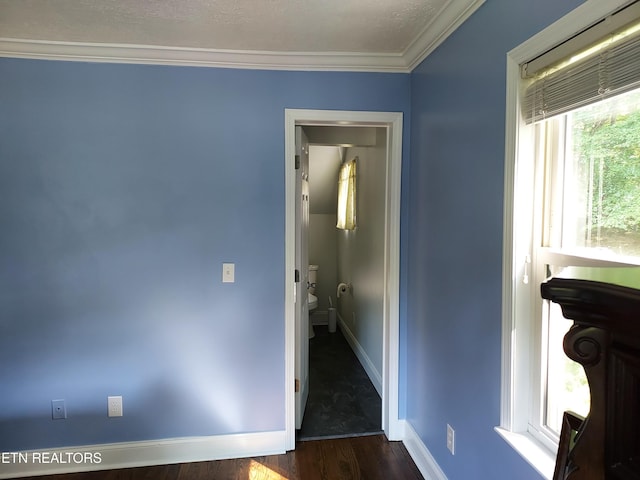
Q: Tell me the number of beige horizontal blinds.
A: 1